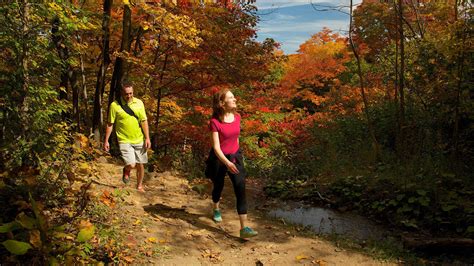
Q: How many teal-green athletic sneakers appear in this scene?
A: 2